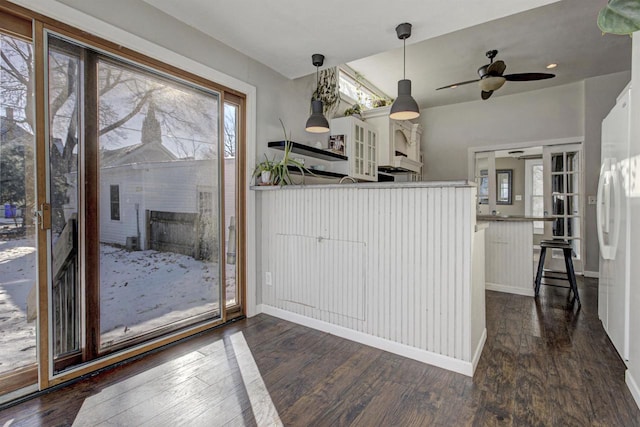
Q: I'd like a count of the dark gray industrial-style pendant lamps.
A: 2